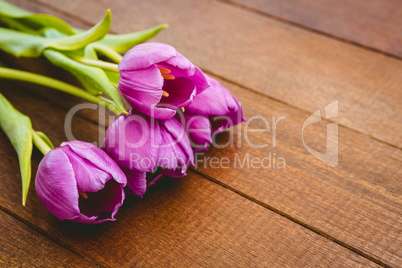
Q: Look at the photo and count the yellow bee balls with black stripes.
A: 0